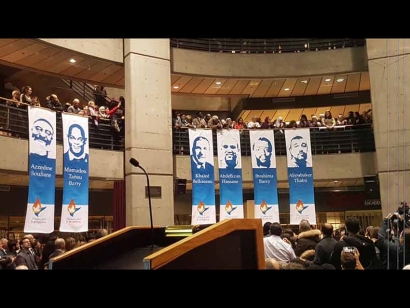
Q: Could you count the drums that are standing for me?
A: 0